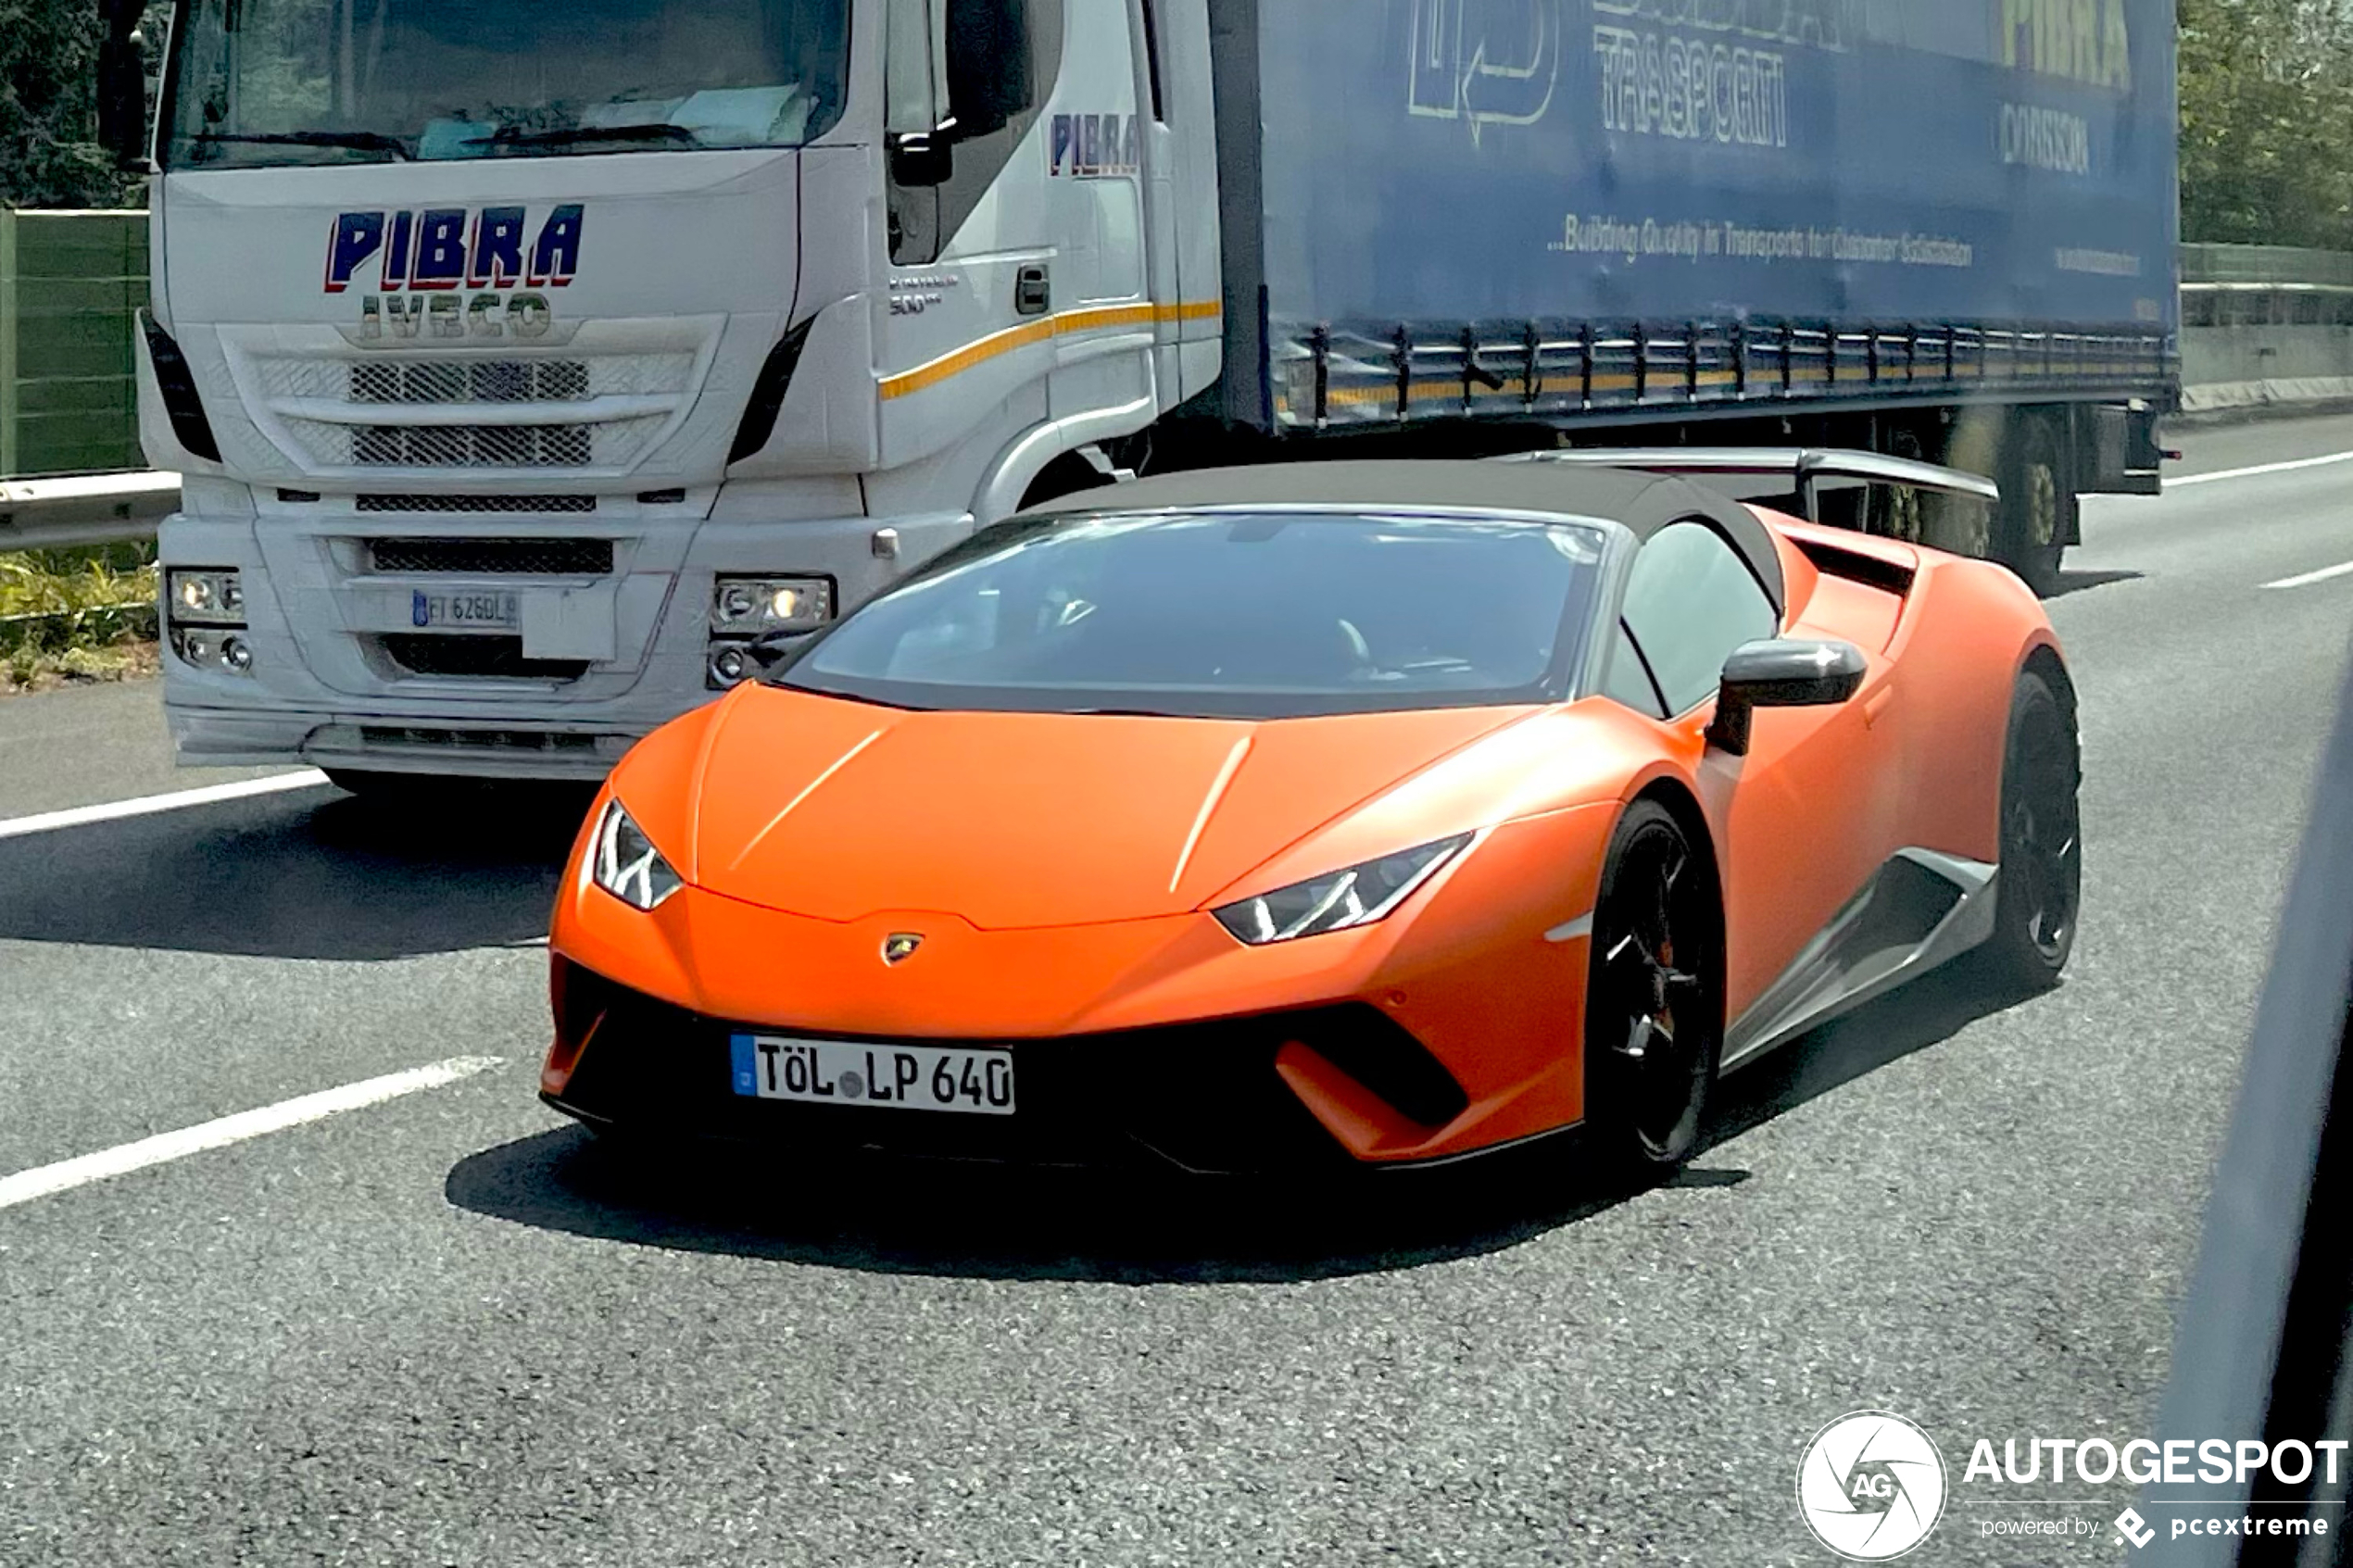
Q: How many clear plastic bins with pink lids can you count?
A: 0